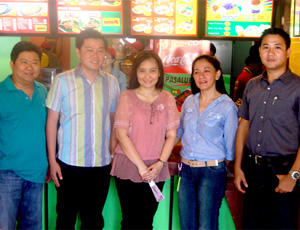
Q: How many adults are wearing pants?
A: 5